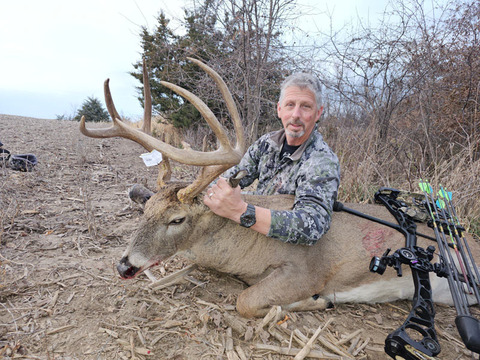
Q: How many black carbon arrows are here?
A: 5